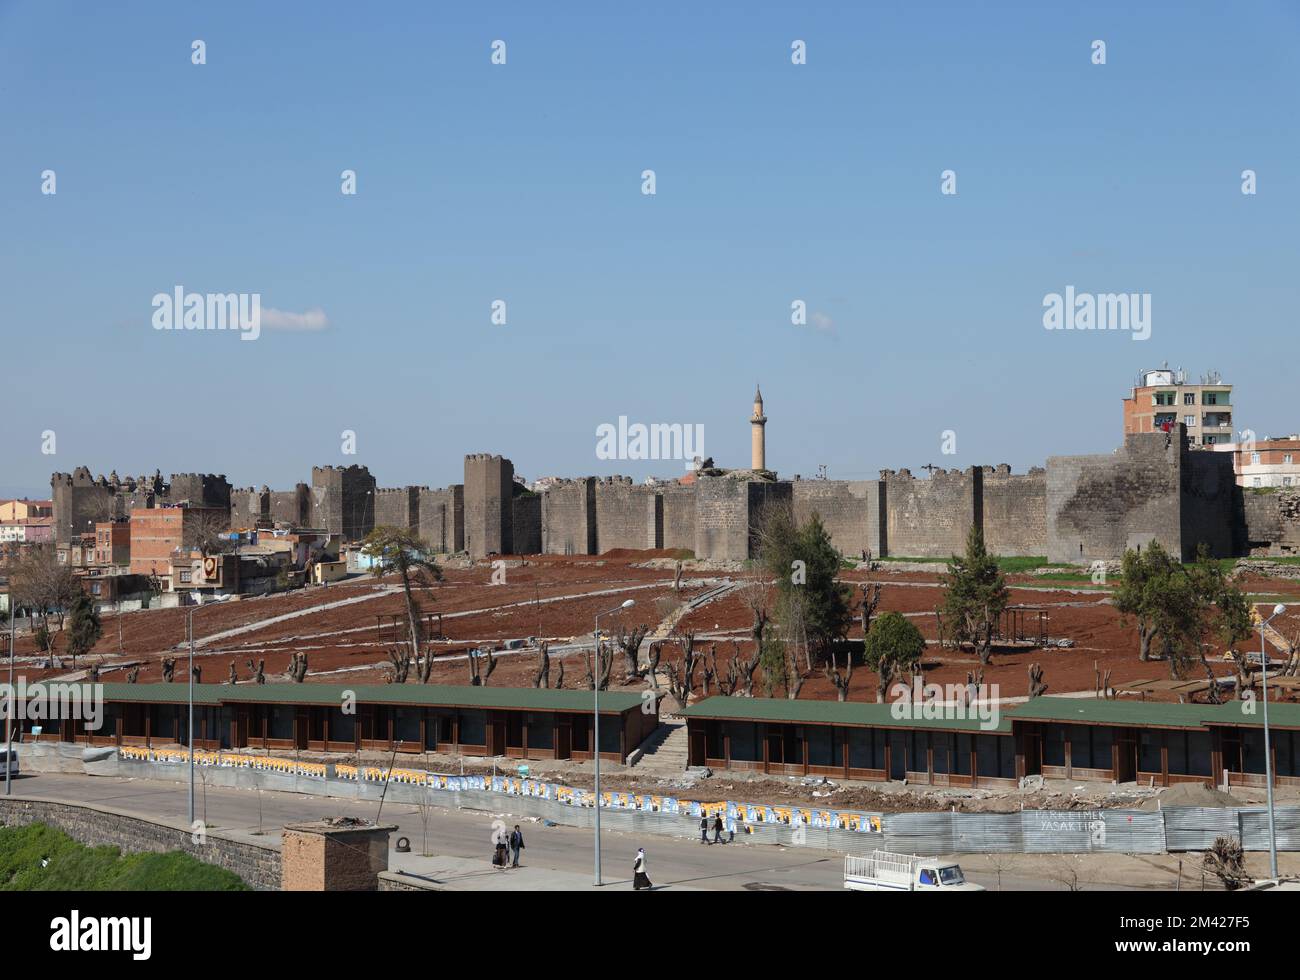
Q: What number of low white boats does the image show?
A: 0